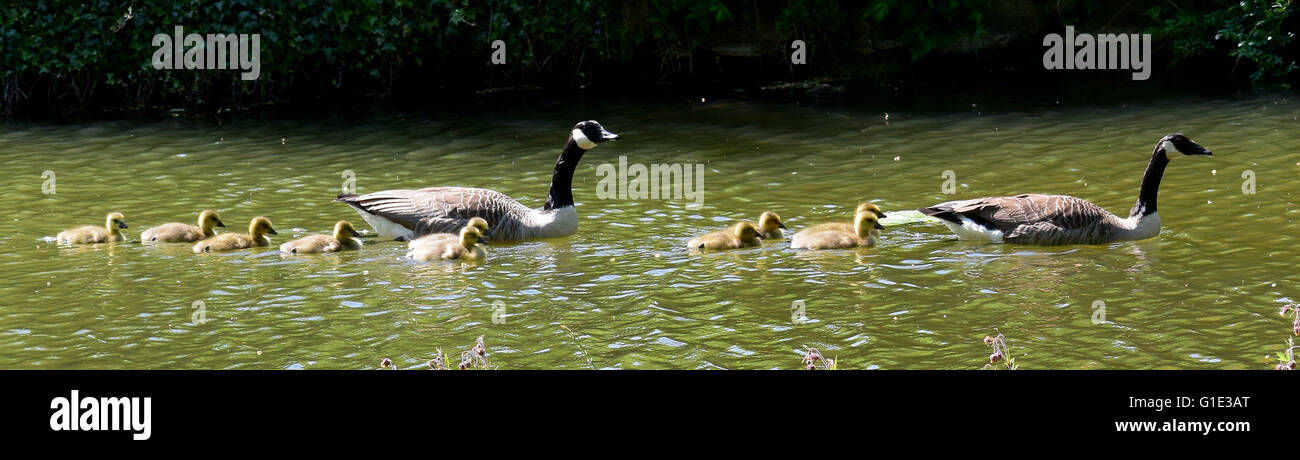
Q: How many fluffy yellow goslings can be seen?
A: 10